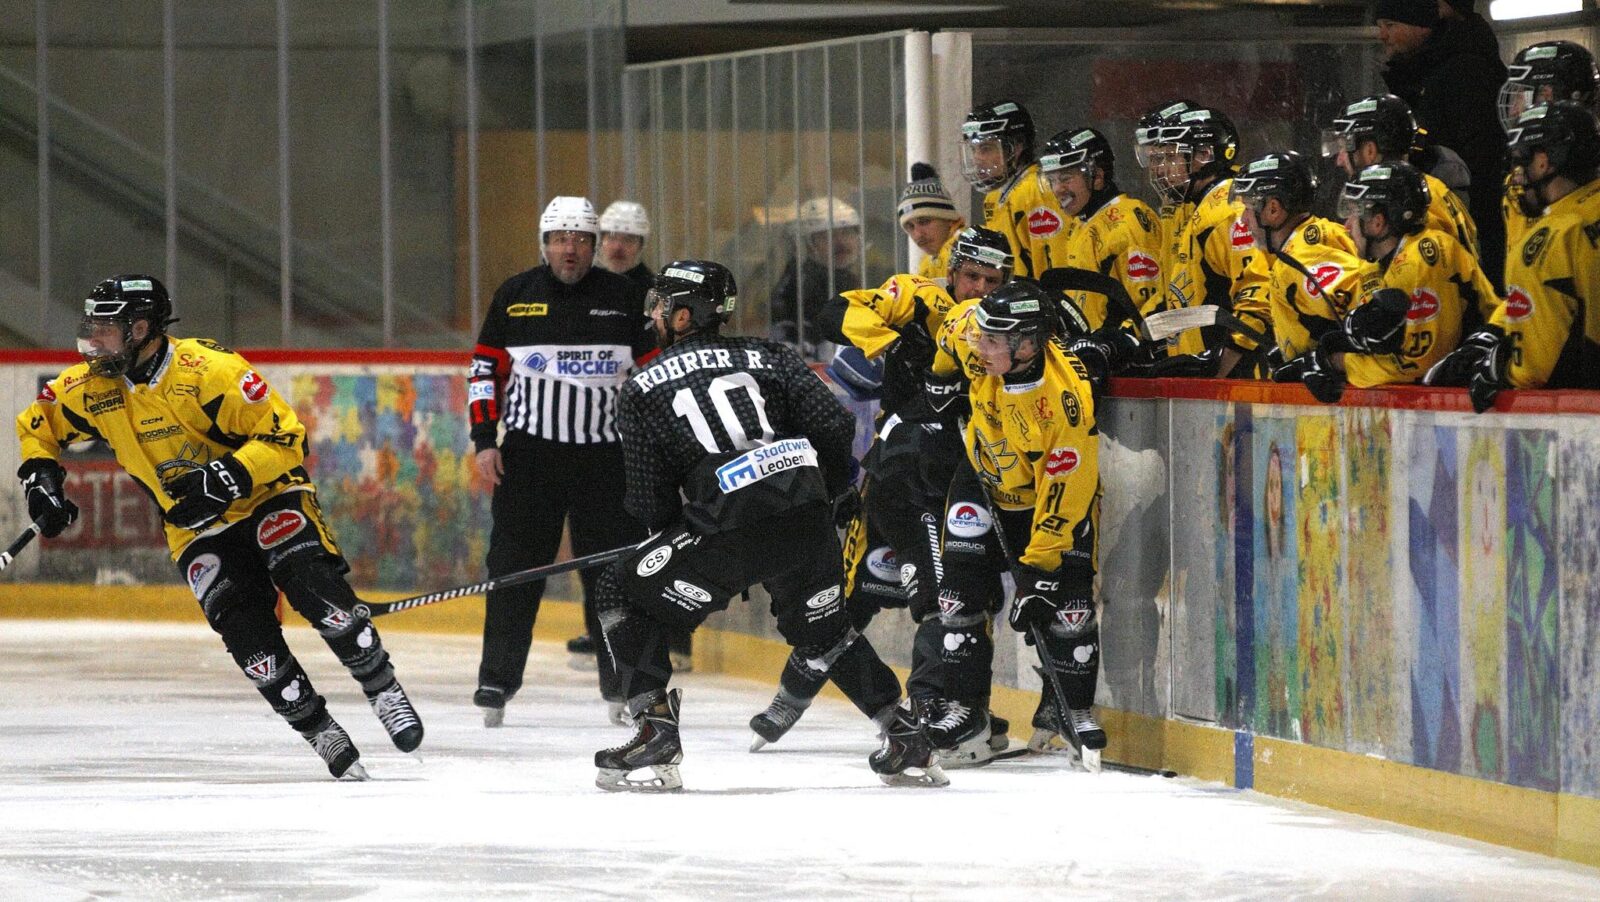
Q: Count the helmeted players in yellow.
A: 12